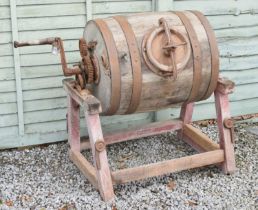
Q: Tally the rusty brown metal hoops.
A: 4